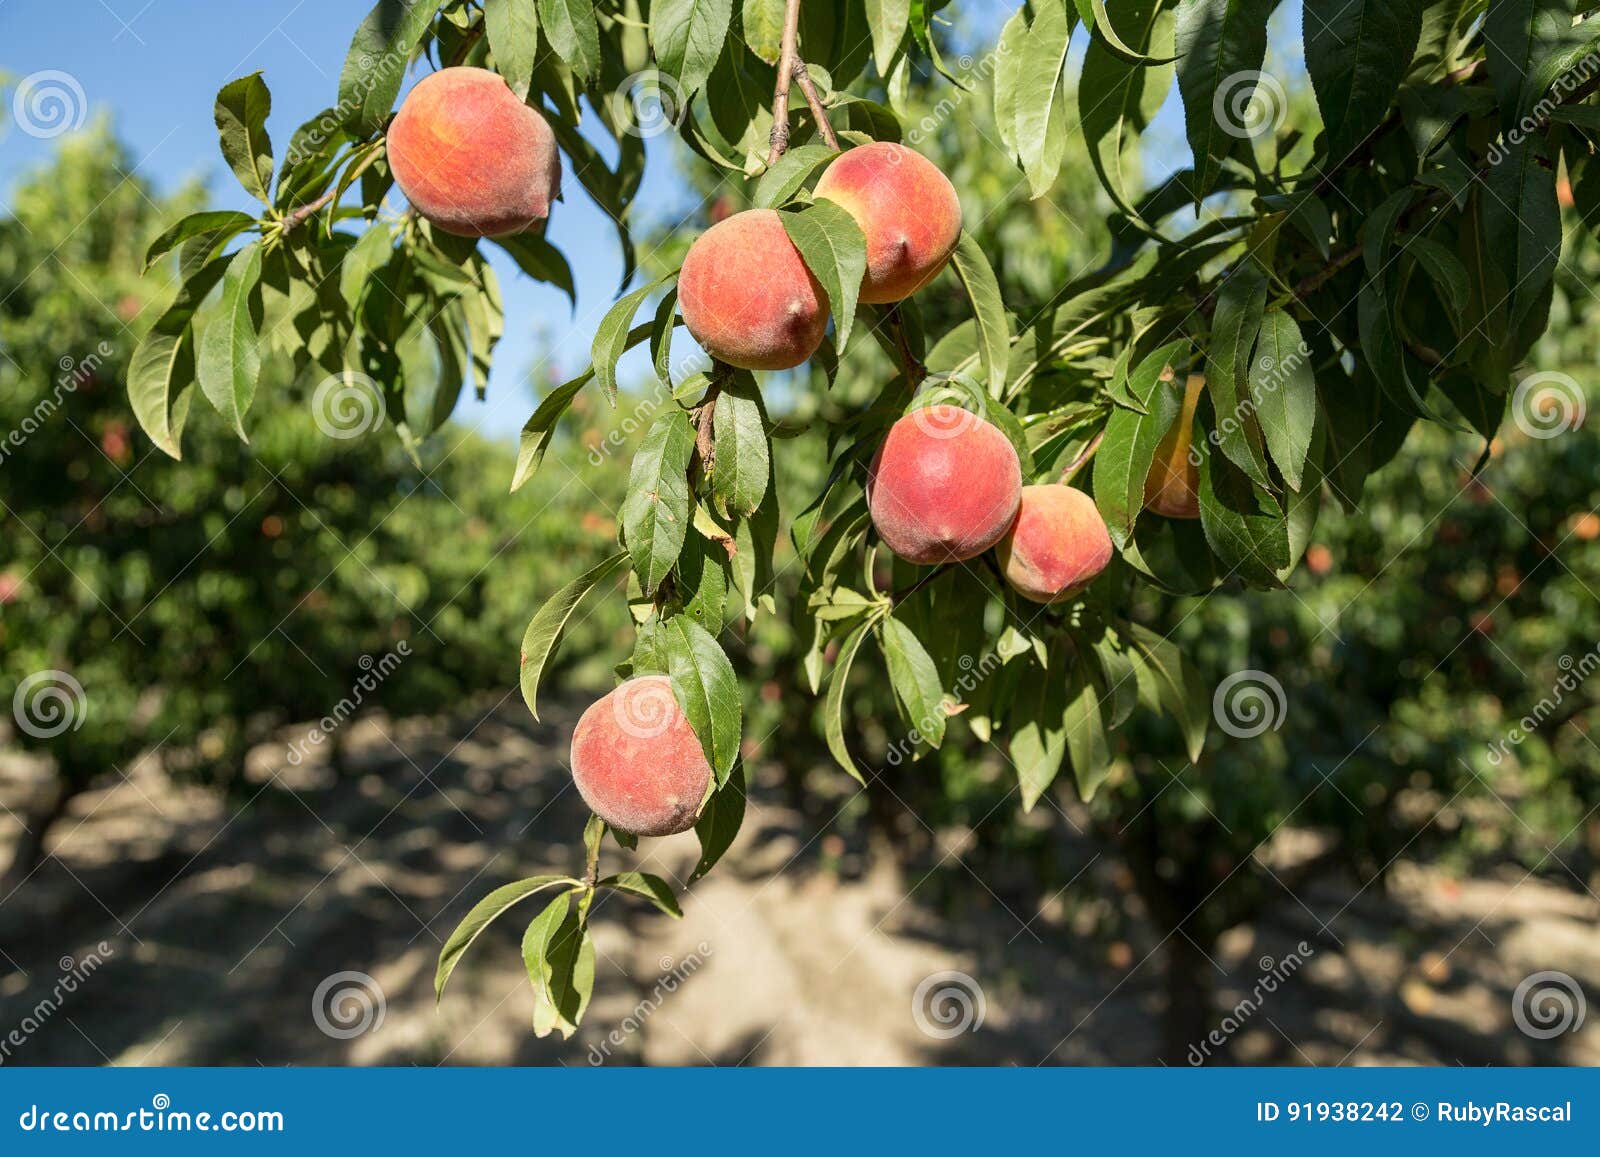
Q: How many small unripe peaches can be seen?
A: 0